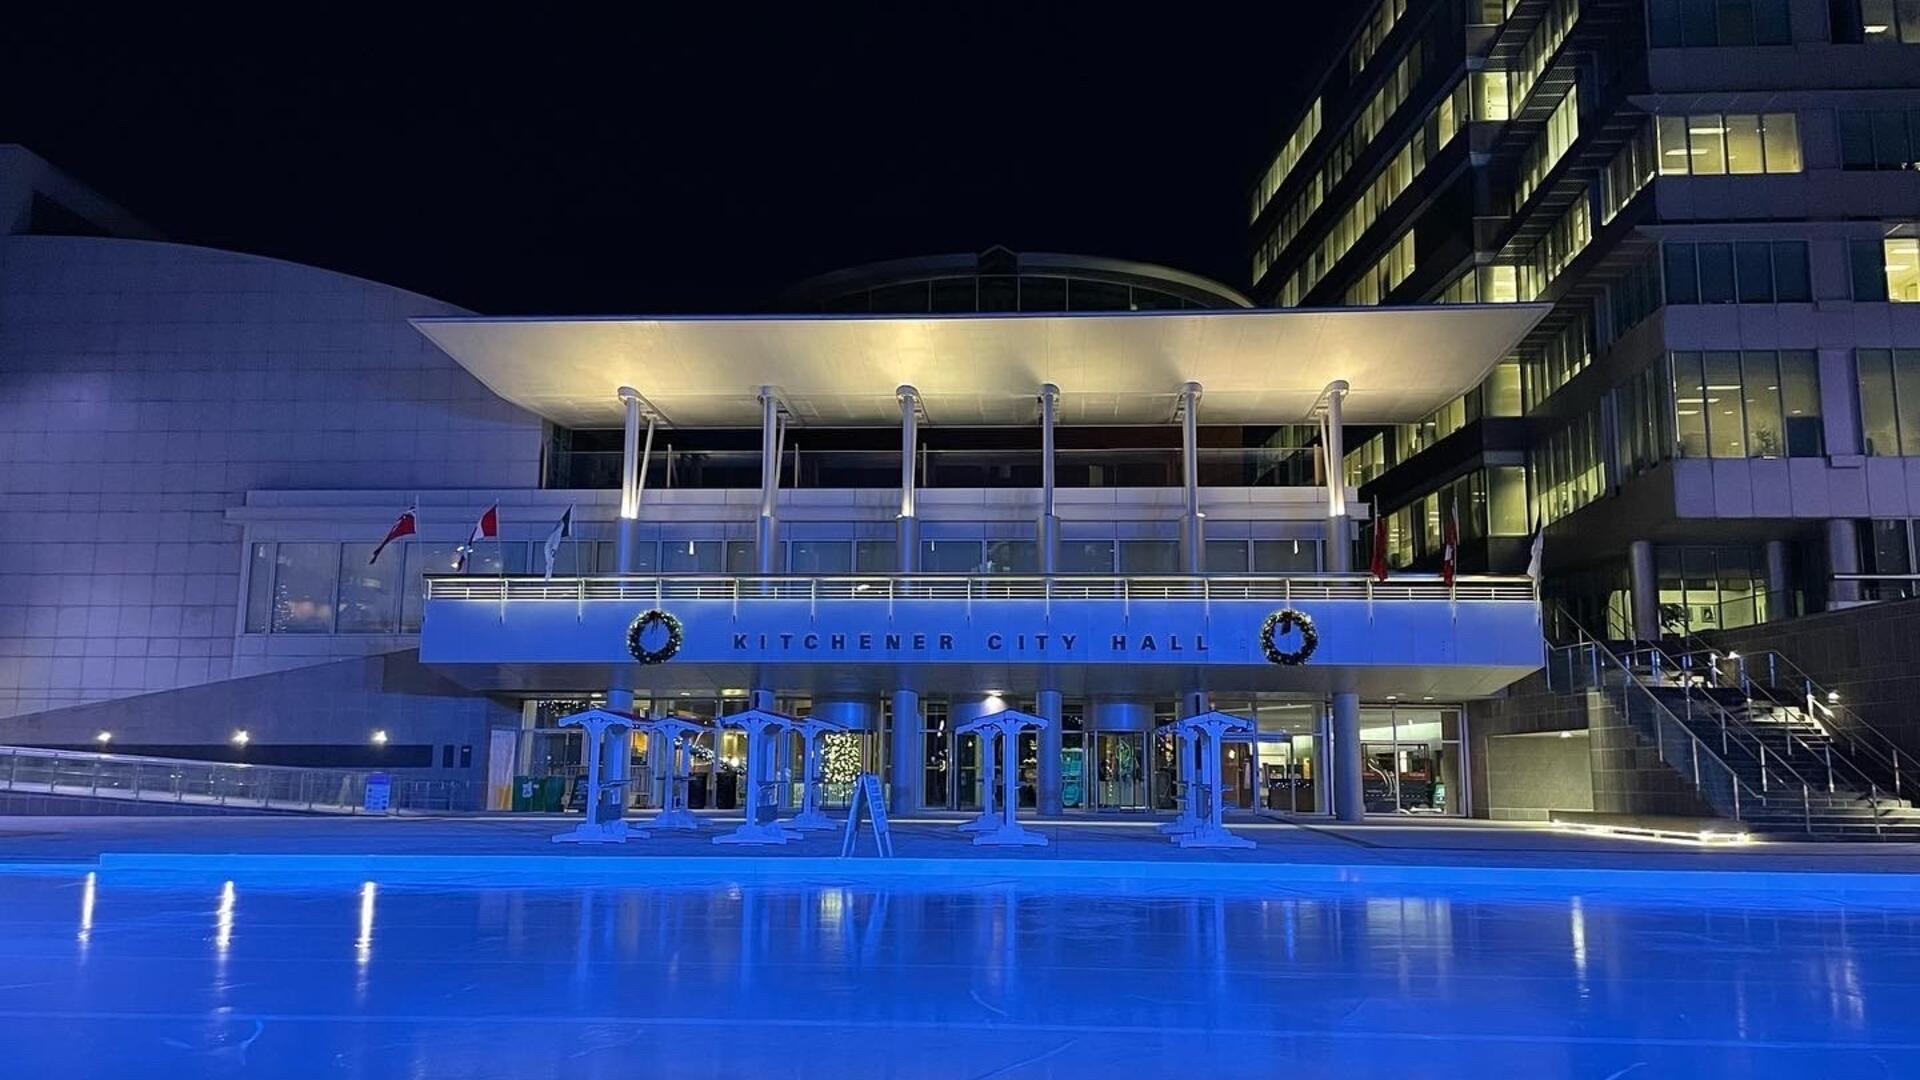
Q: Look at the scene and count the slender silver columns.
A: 6